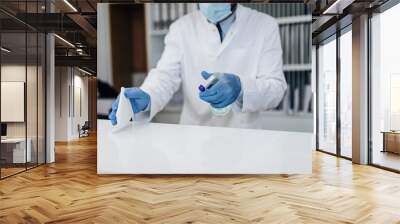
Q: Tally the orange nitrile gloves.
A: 0